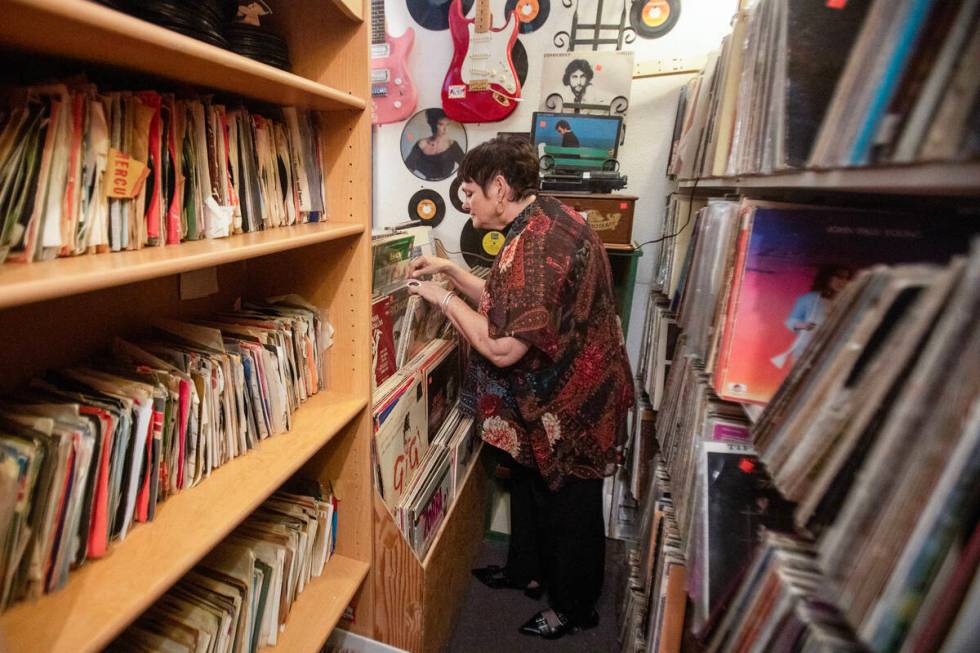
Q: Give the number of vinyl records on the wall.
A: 8